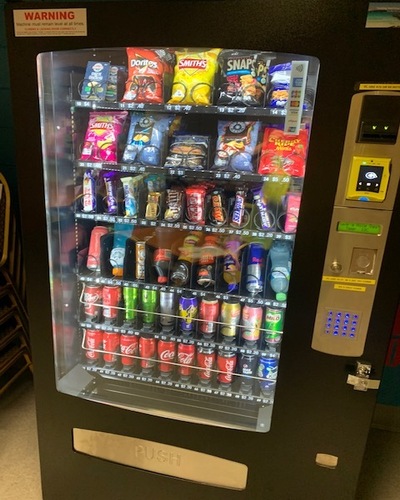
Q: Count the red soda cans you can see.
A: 11